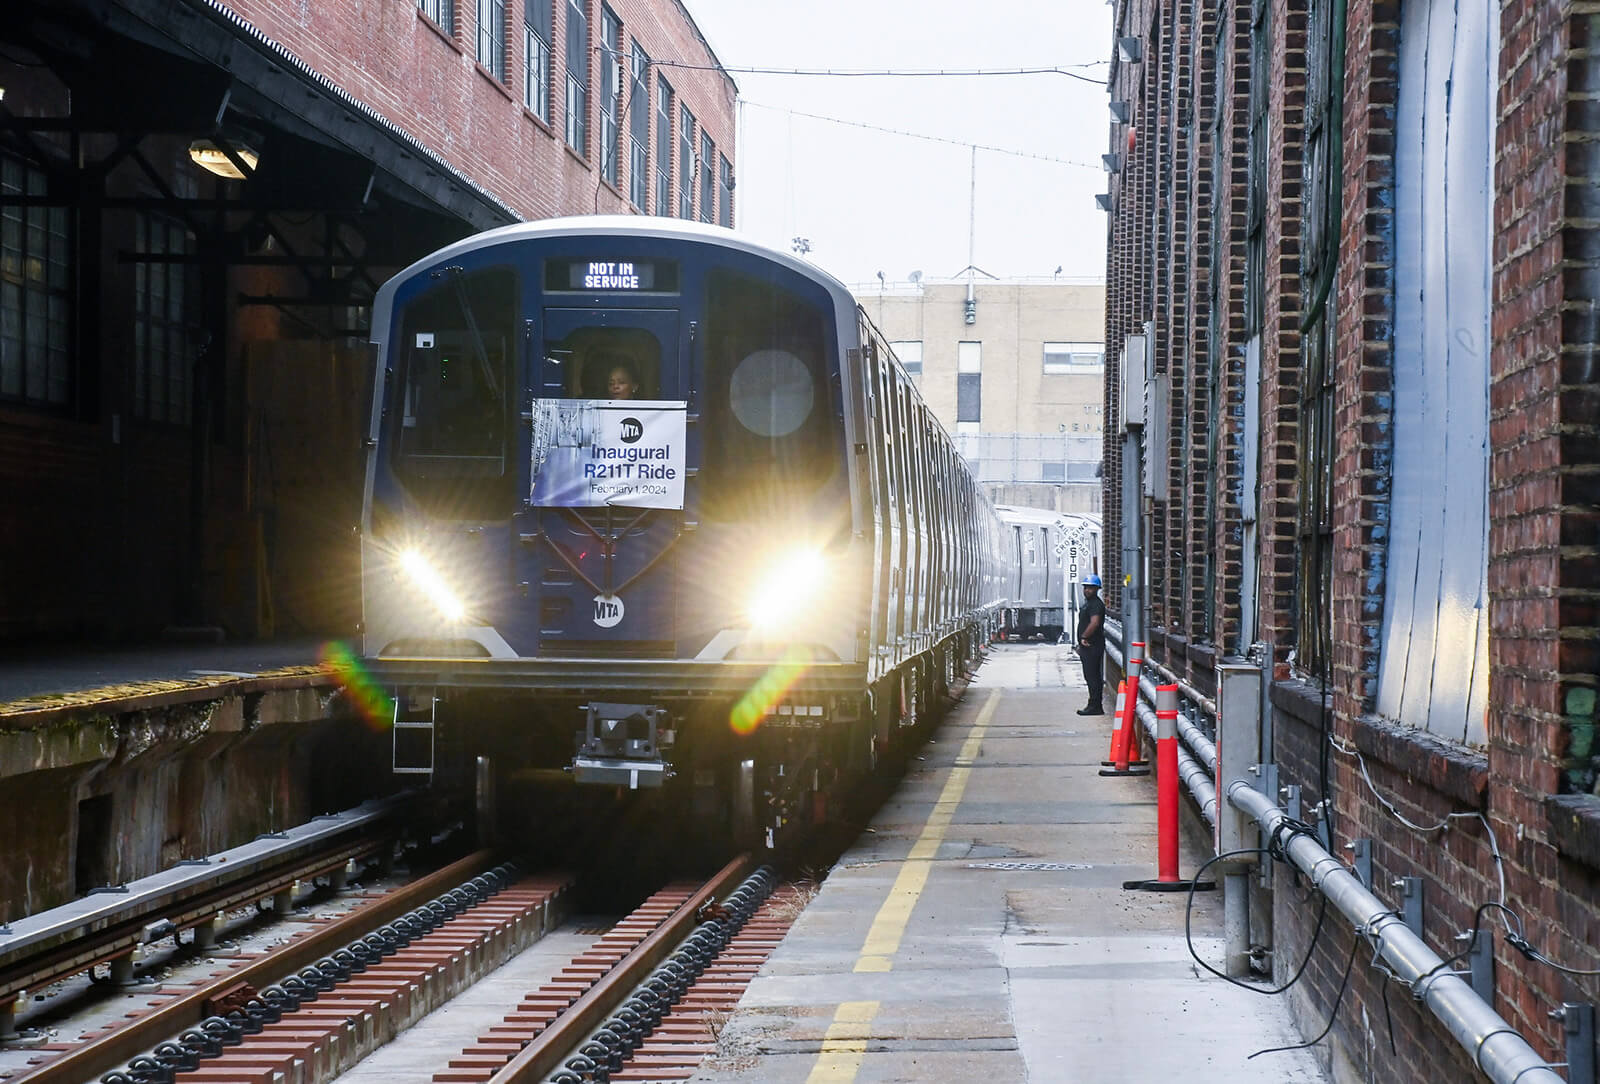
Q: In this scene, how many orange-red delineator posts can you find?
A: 2